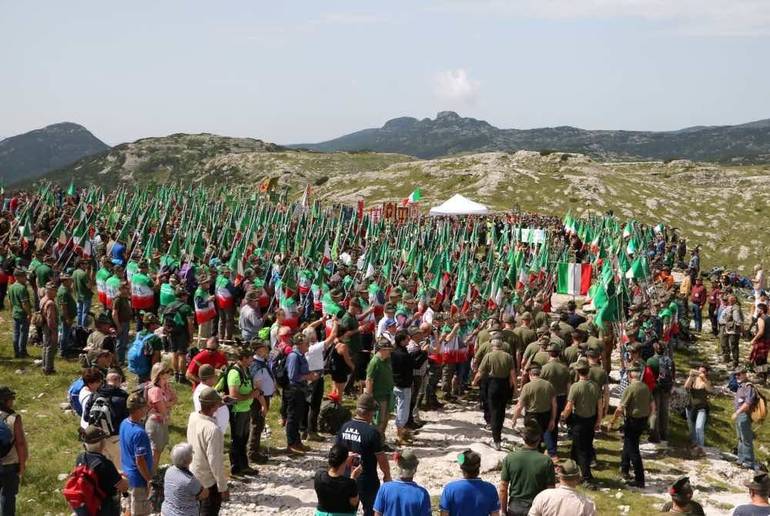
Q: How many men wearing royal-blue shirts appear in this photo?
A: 3